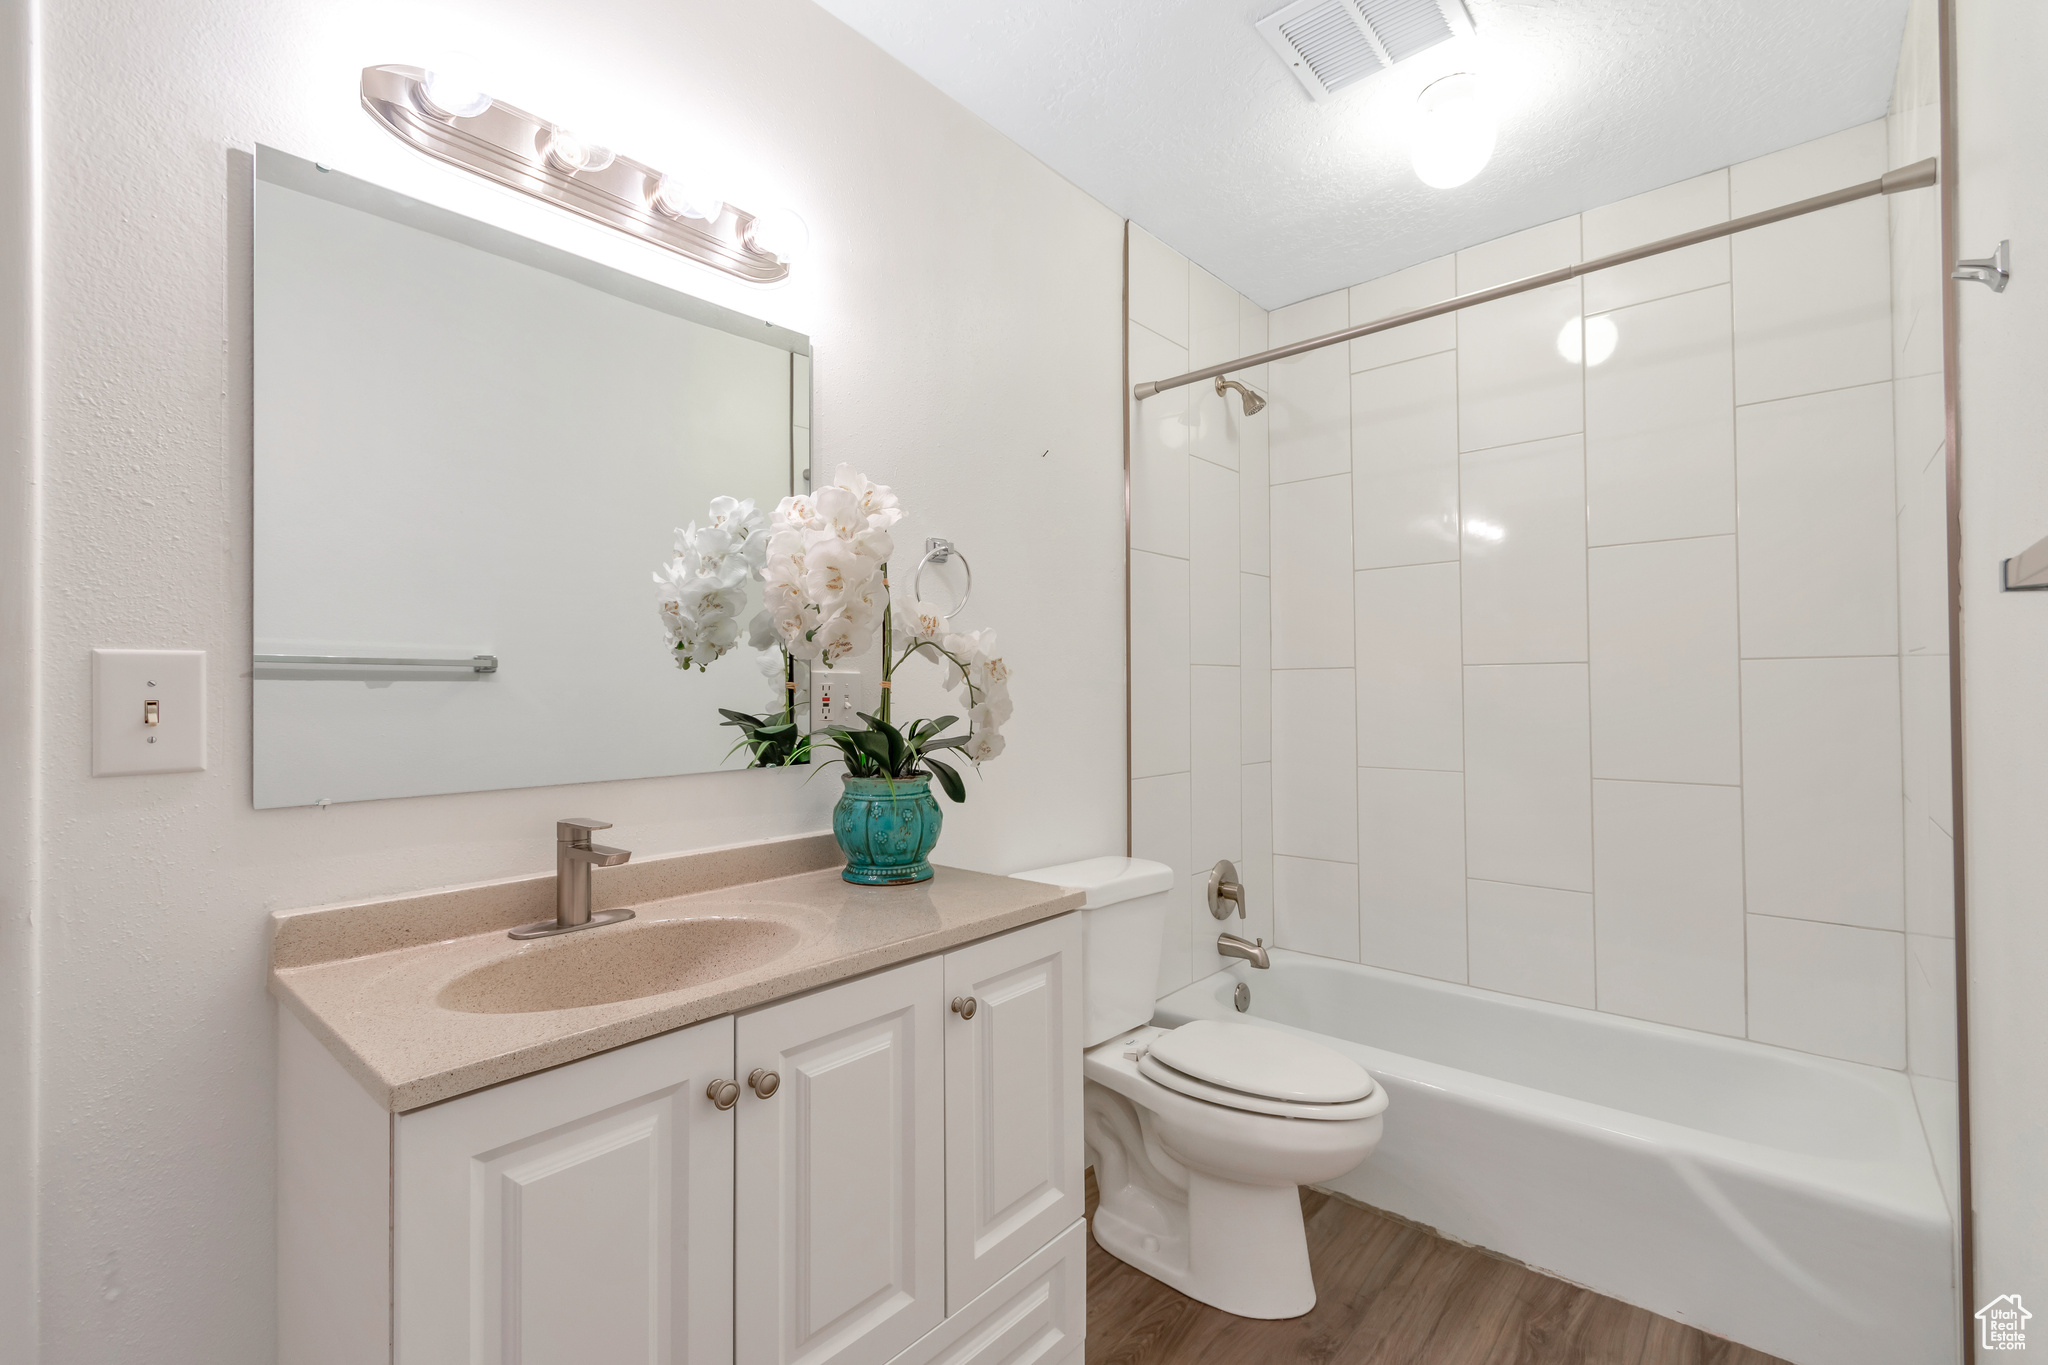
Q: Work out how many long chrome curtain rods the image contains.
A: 1